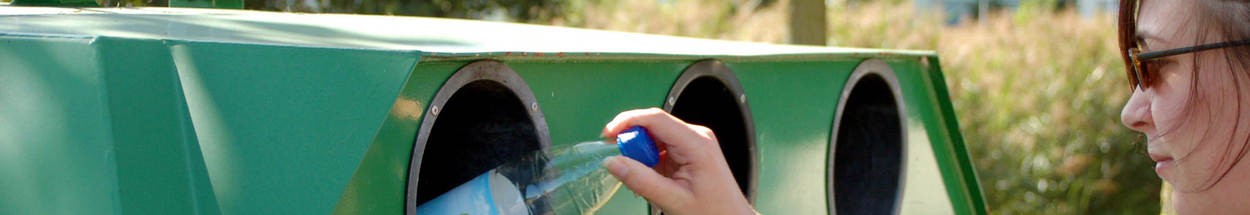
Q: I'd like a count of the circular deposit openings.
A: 3